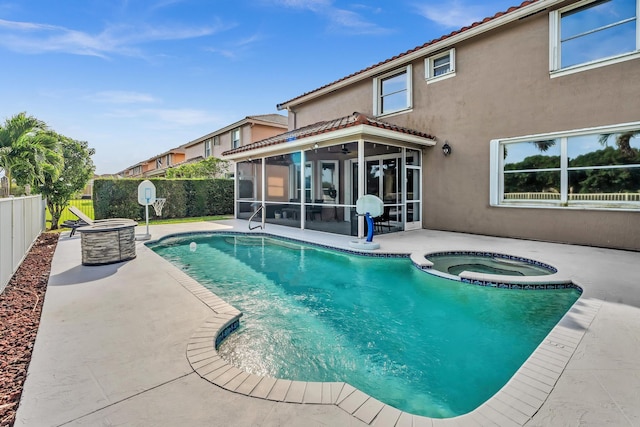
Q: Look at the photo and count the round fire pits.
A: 1